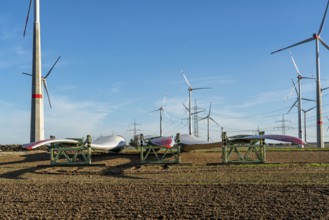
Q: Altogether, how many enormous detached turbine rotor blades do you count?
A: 3